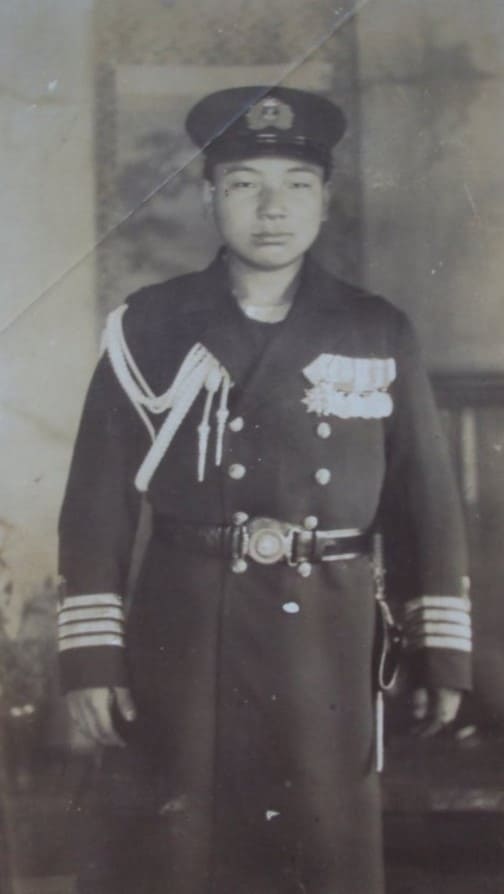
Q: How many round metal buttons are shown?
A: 8